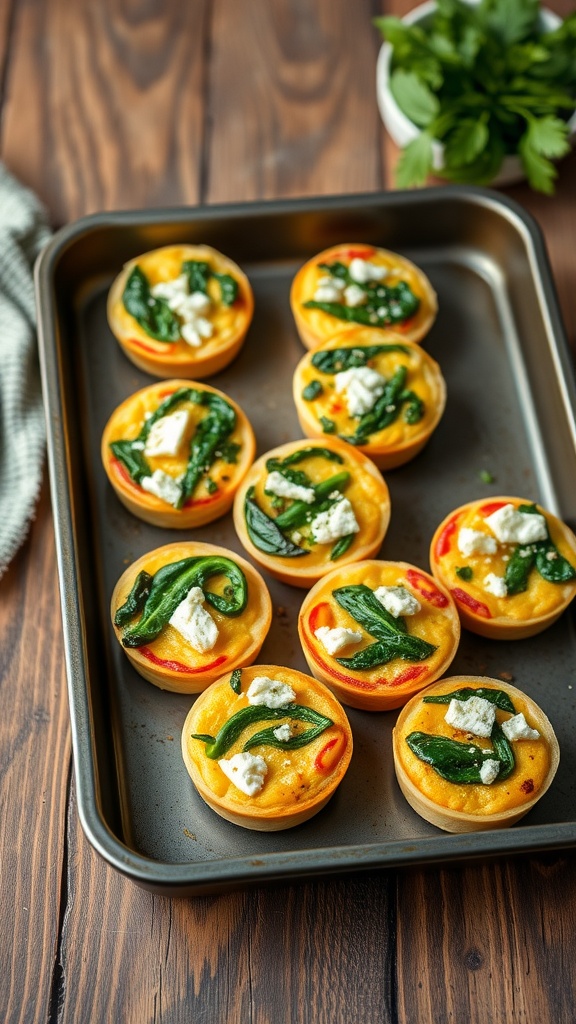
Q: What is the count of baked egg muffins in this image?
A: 10